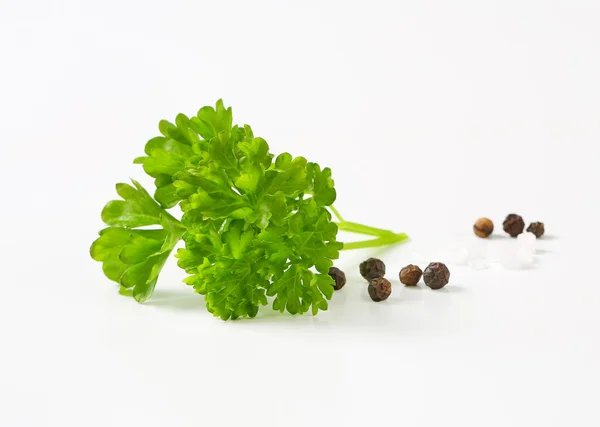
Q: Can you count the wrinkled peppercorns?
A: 8